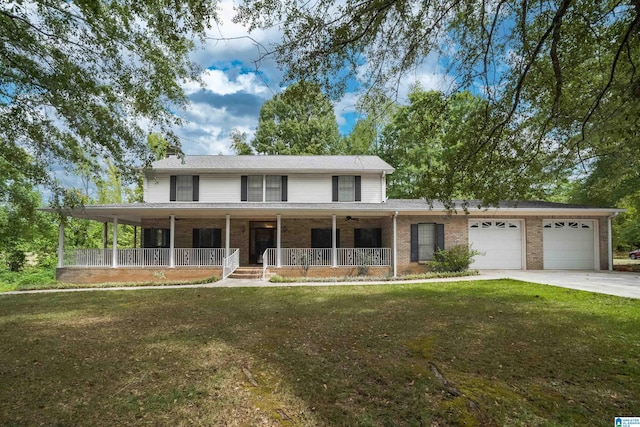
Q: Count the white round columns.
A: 6